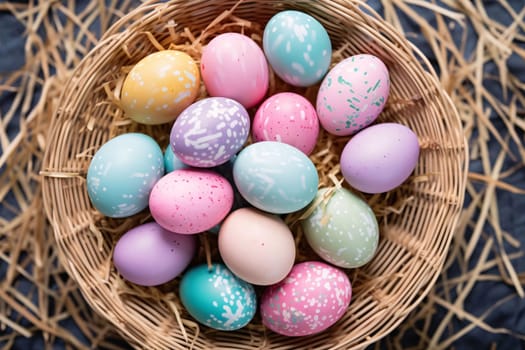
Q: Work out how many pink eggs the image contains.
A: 5